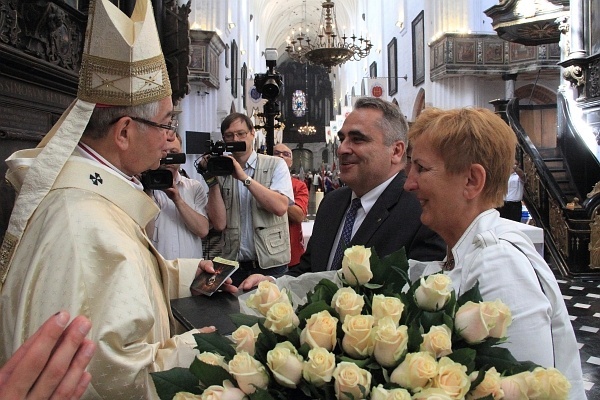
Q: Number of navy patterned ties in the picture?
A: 1